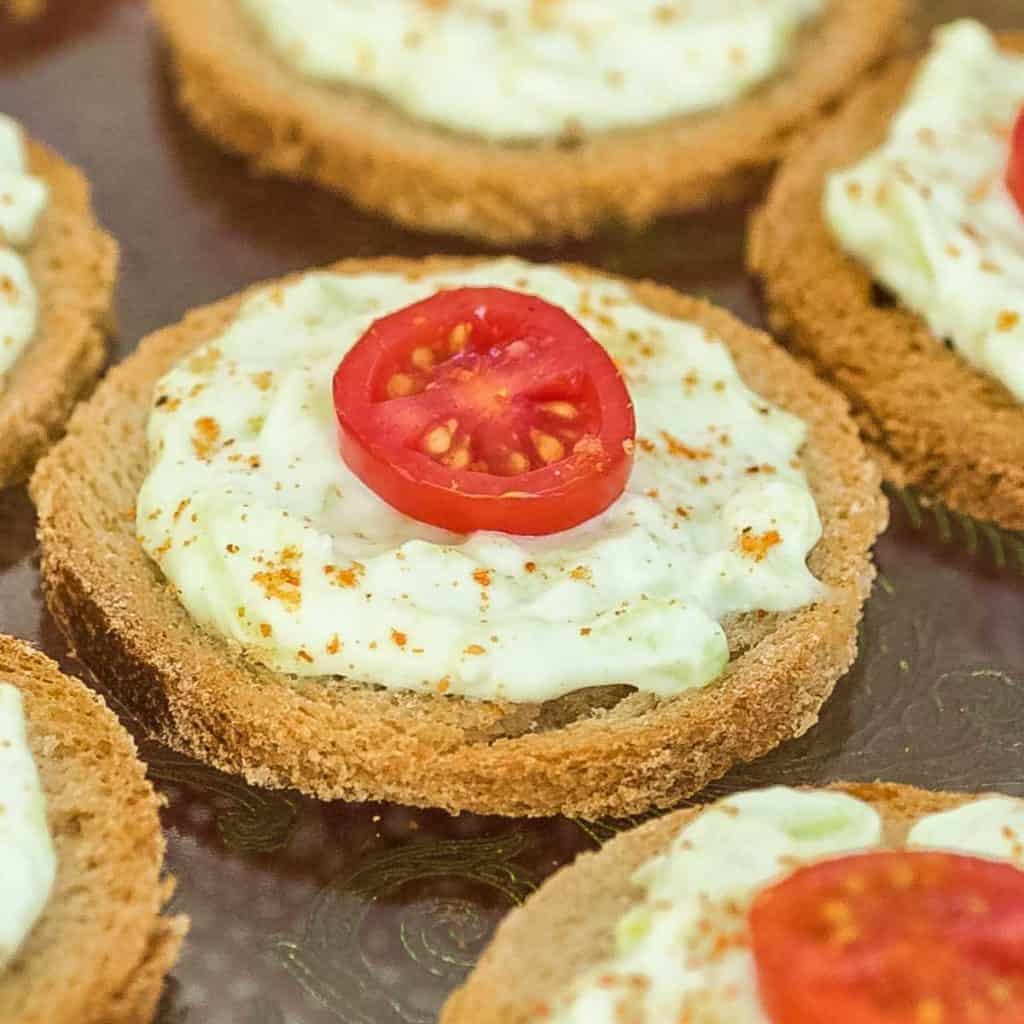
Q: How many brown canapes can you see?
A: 6